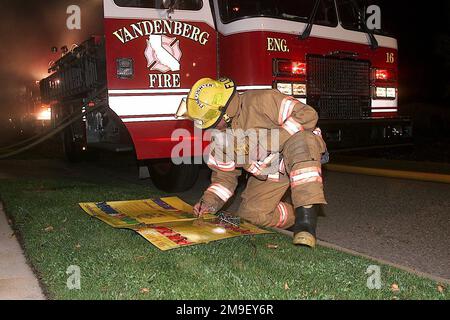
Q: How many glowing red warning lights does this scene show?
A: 2